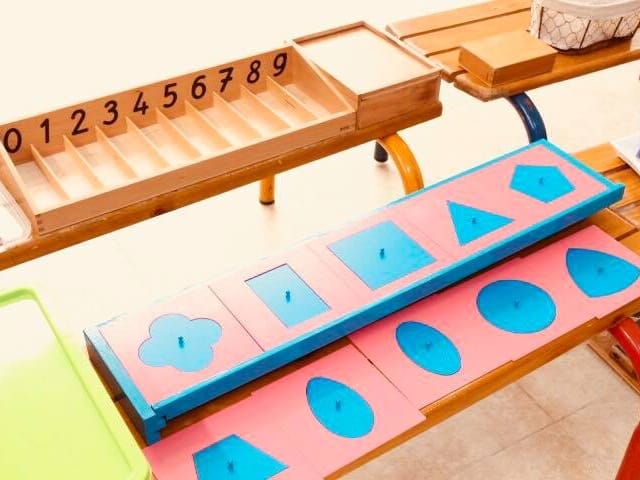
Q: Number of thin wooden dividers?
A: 9